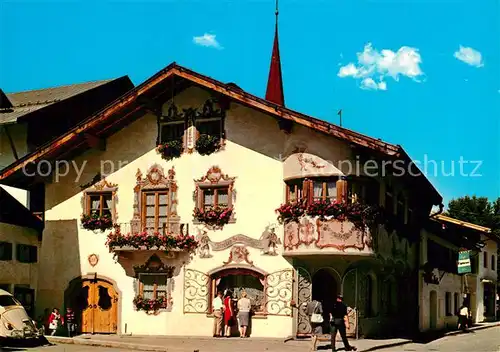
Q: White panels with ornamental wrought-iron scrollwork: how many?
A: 2